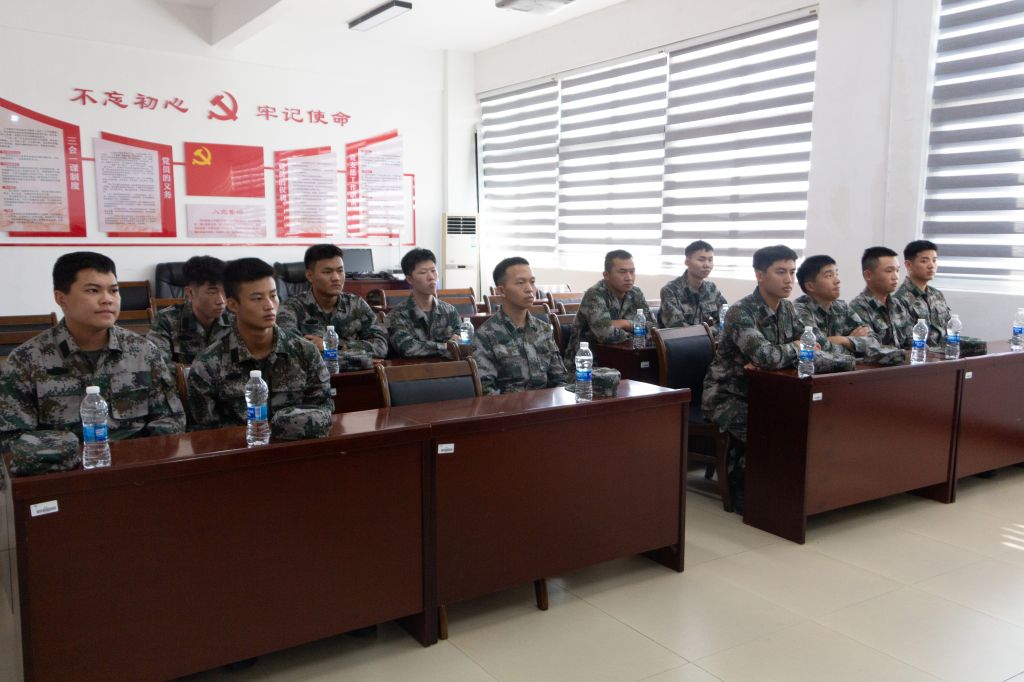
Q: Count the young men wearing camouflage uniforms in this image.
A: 12